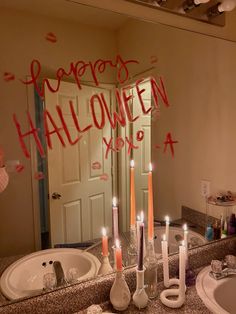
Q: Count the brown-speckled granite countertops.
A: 1